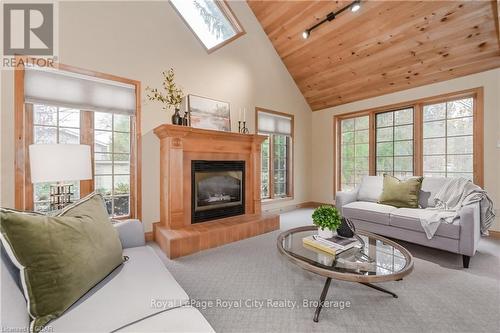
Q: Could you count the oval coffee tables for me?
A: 1